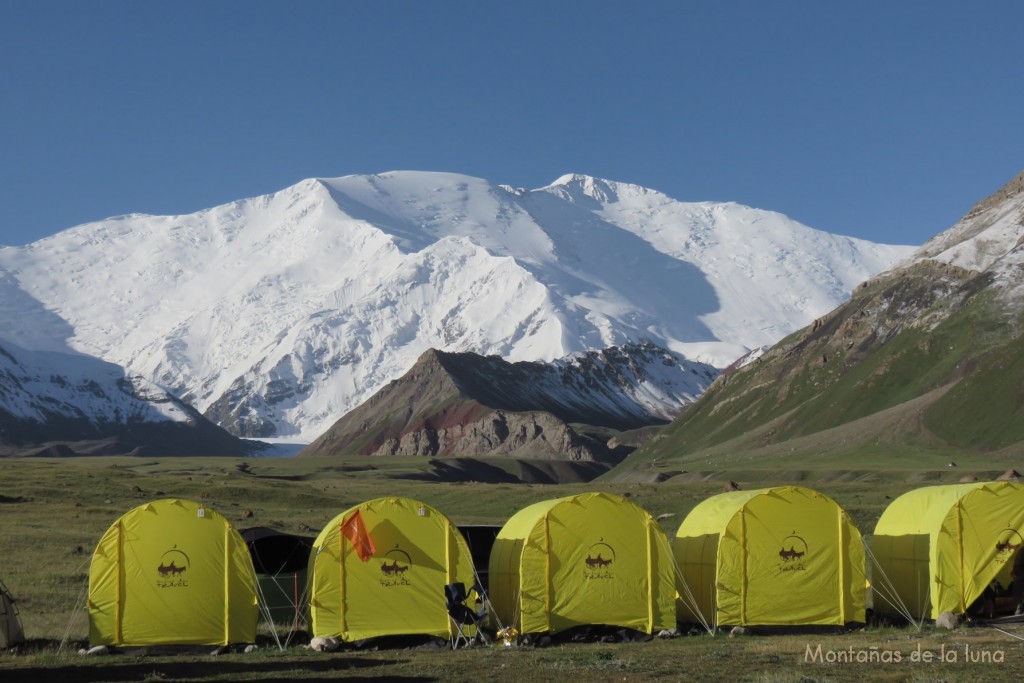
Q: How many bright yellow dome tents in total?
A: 5